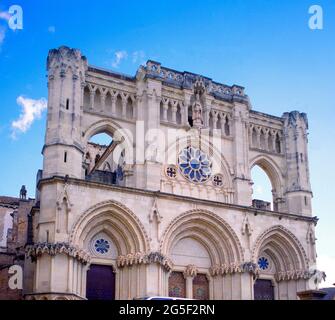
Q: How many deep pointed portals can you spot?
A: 3